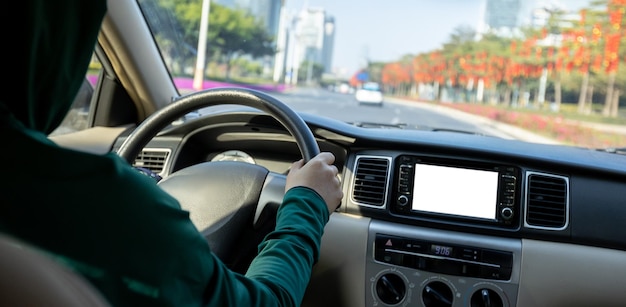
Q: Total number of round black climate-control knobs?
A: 3